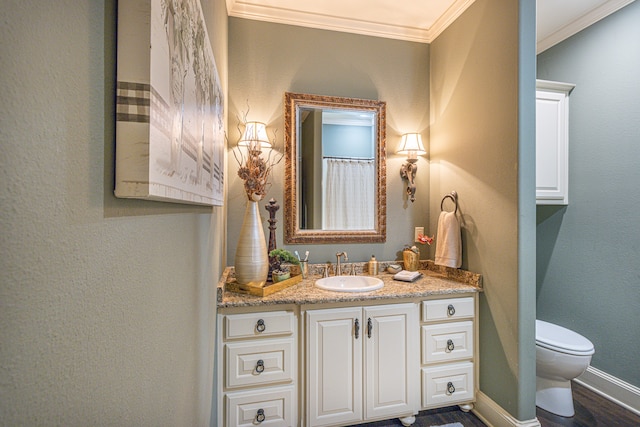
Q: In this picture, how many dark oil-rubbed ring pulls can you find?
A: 6